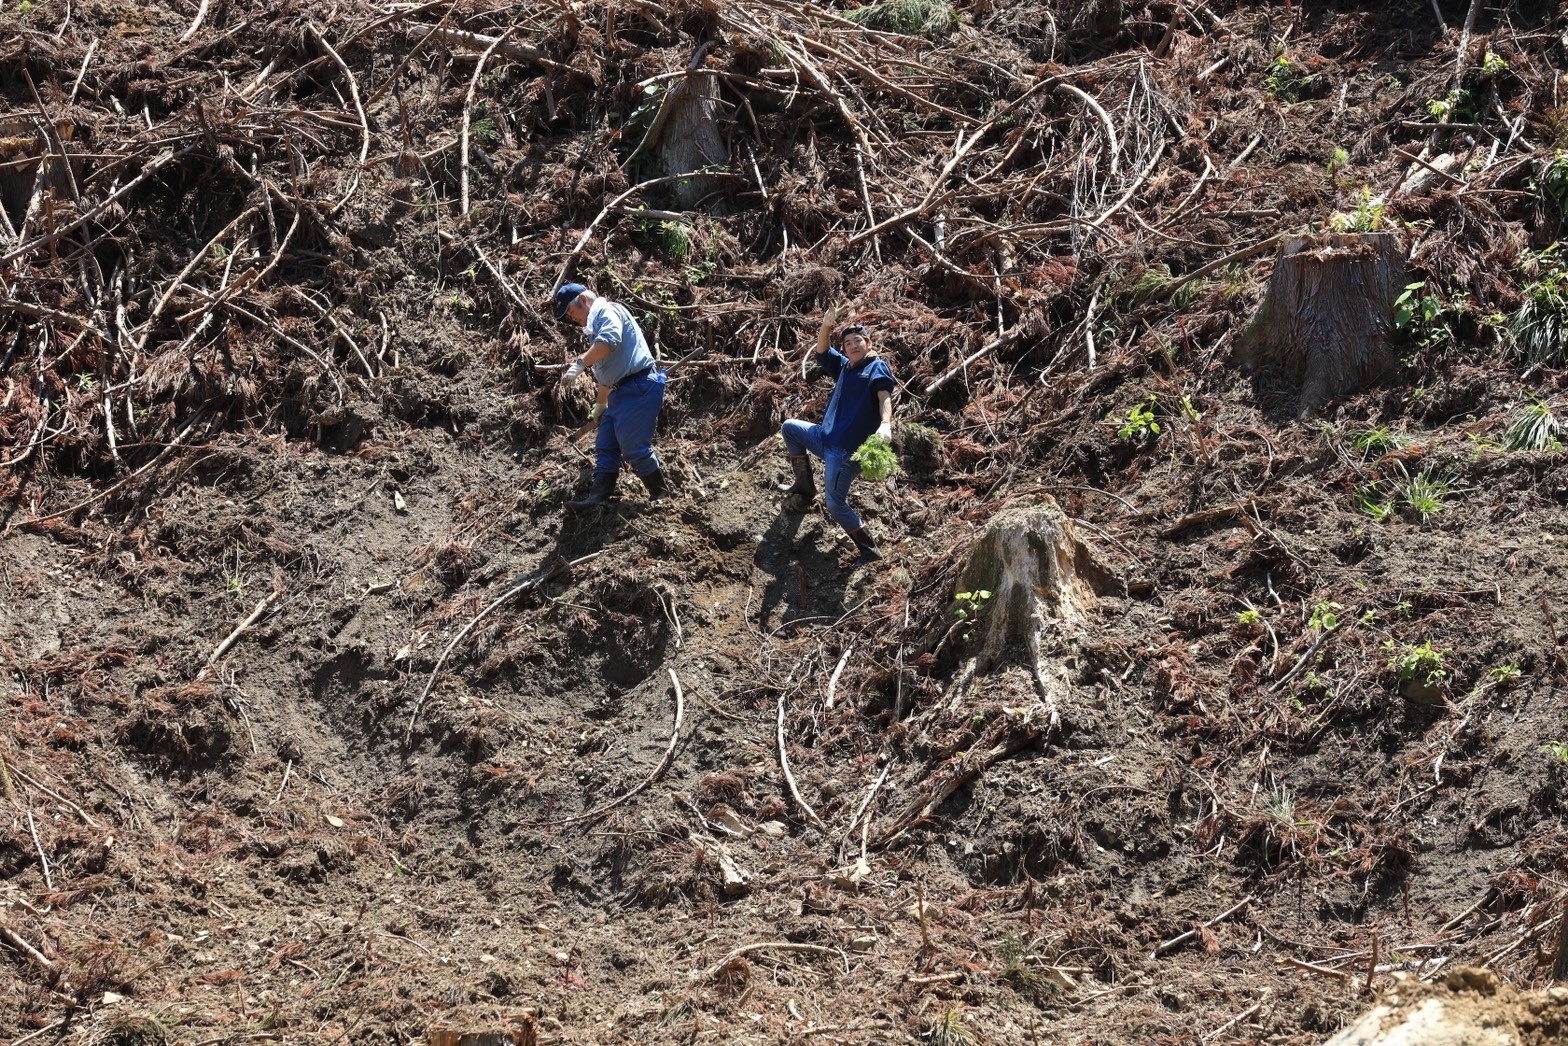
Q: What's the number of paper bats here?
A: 0